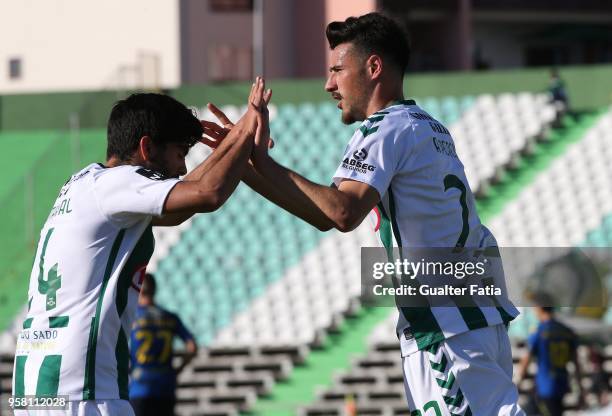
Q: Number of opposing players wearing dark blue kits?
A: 2